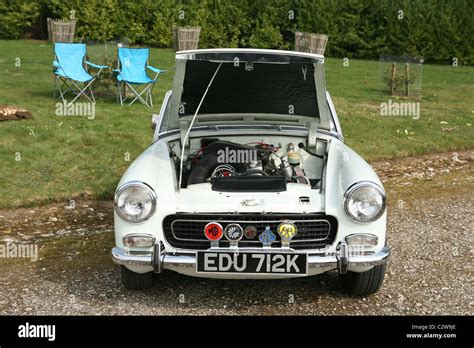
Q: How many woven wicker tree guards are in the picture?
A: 3